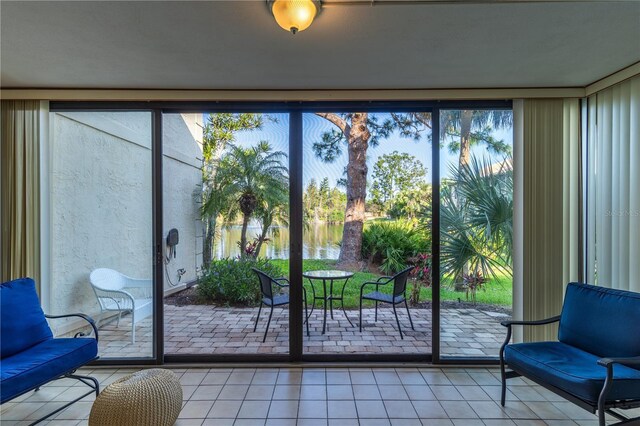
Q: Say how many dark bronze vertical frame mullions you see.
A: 3